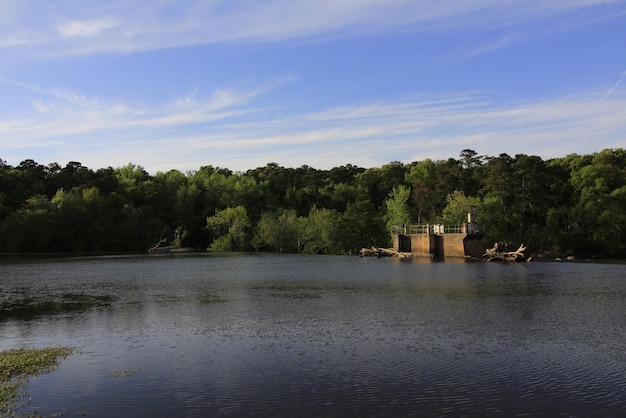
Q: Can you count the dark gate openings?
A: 2